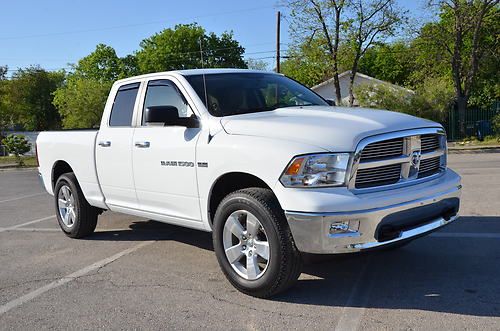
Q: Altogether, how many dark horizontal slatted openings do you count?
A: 4